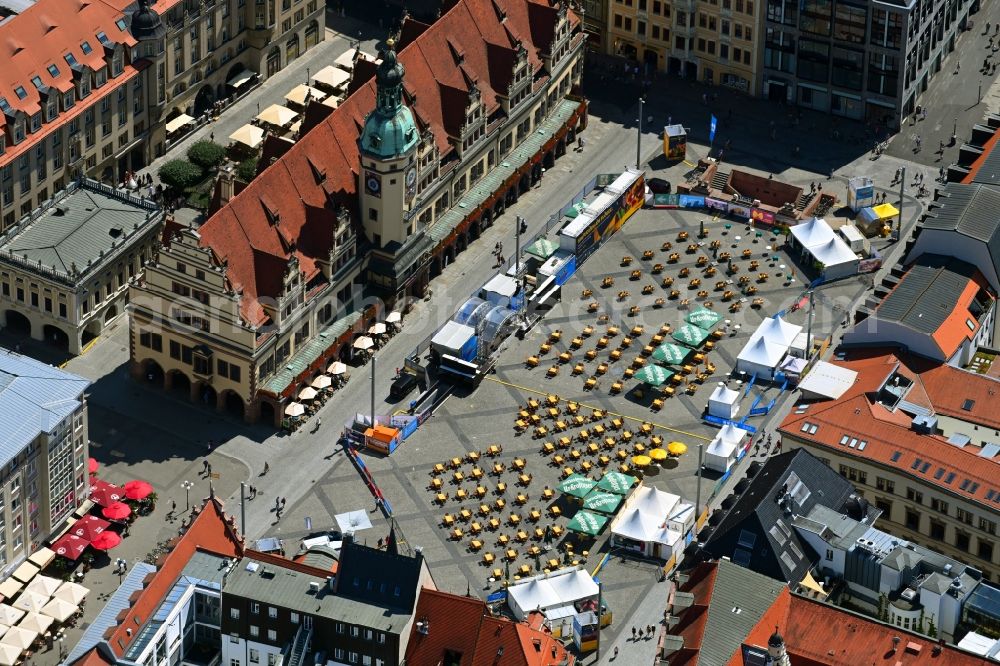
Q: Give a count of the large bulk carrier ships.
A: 0